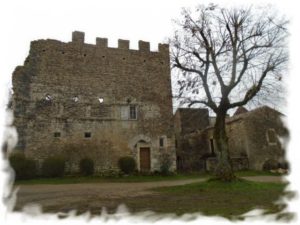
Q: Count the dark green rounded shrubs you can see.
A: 4